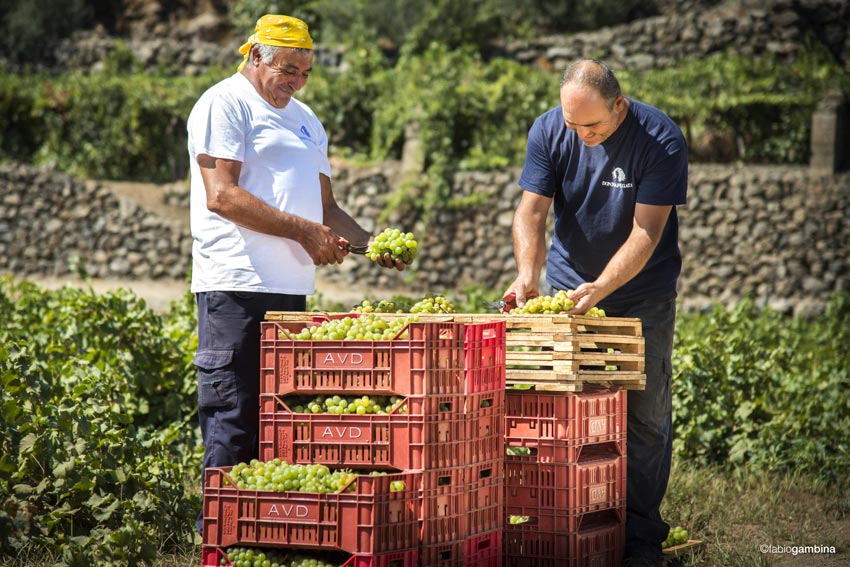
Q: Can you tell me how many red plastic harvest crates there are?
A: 13